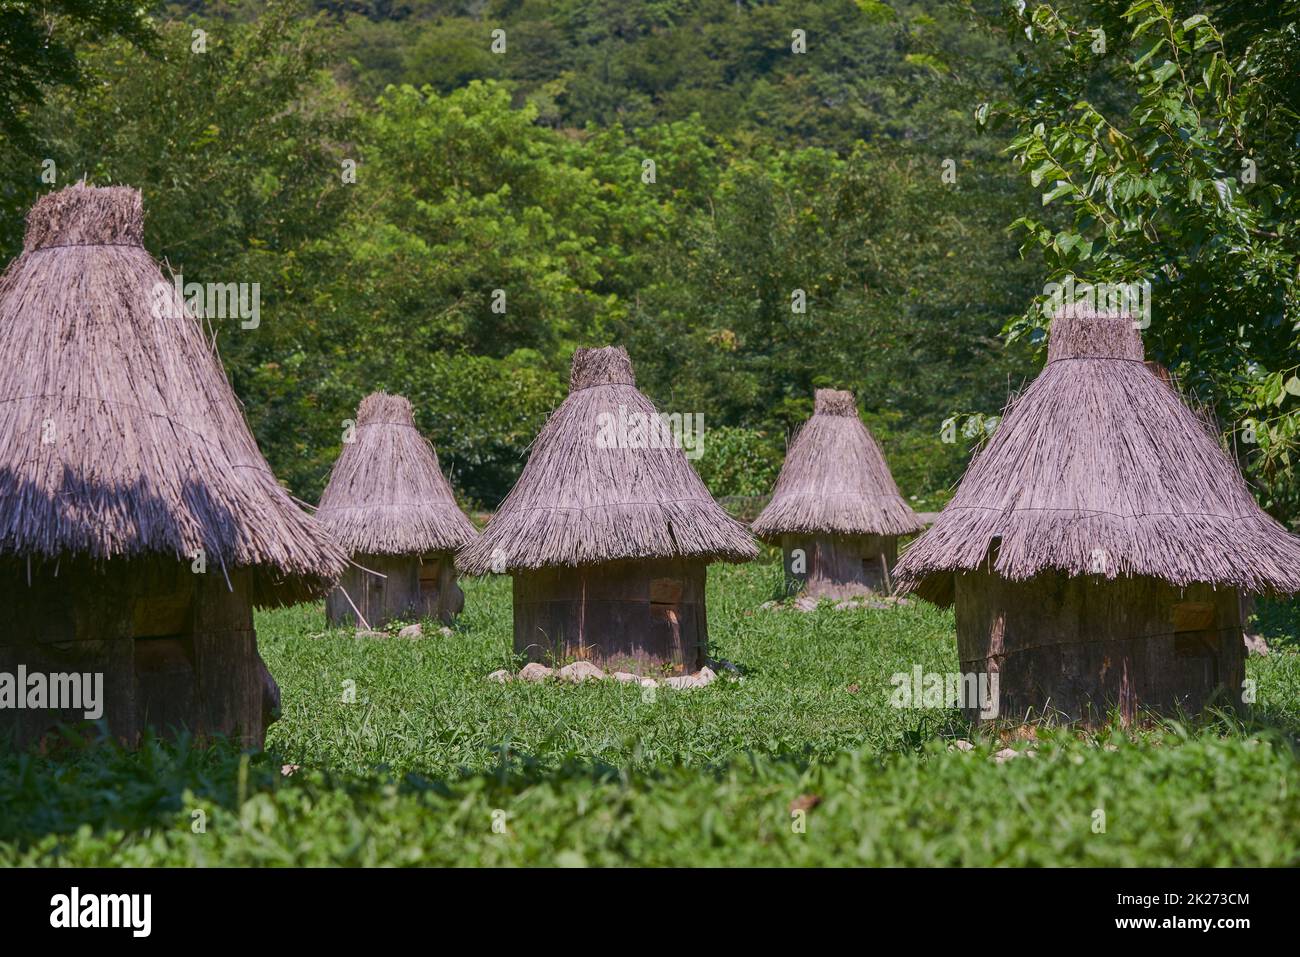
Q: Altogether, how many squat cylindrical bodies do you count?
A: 5